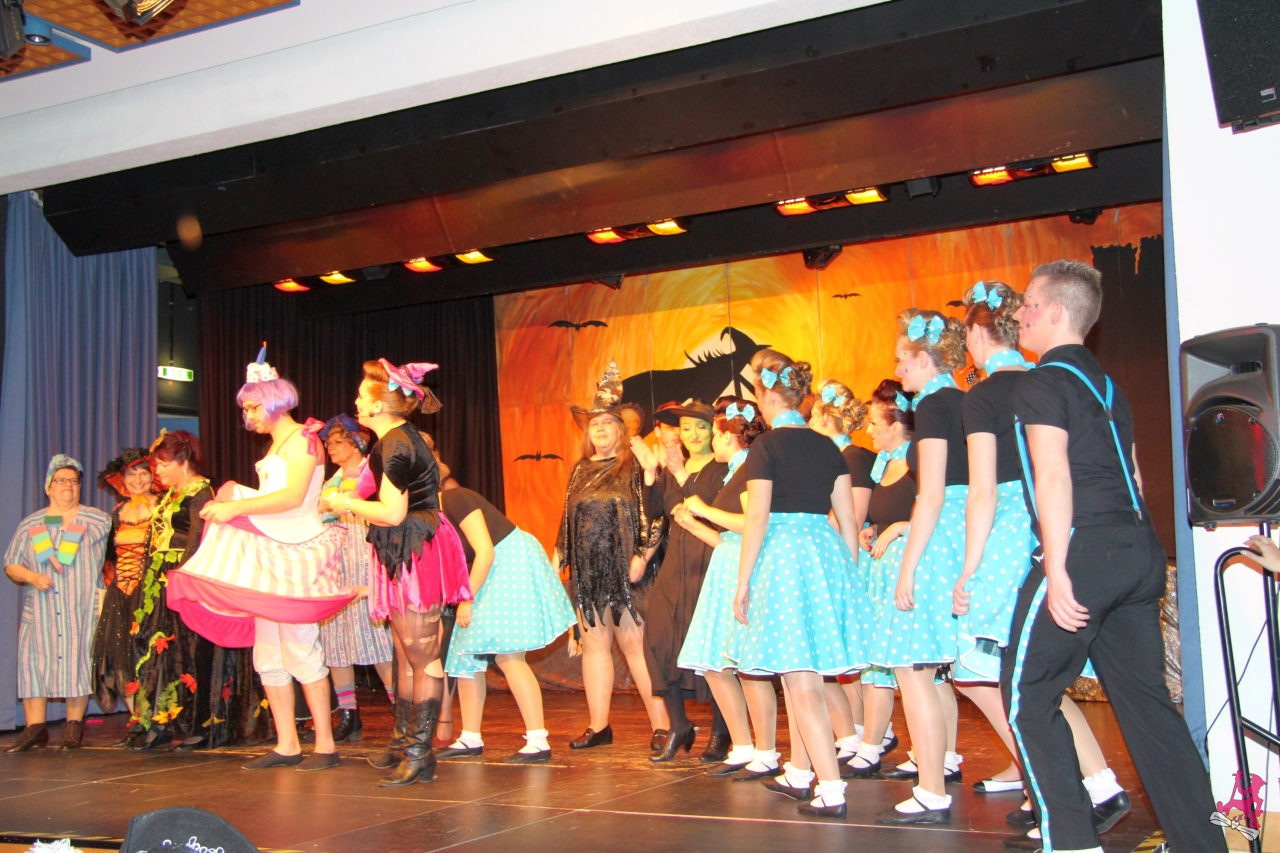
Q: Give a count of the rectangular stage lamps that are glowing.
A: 10